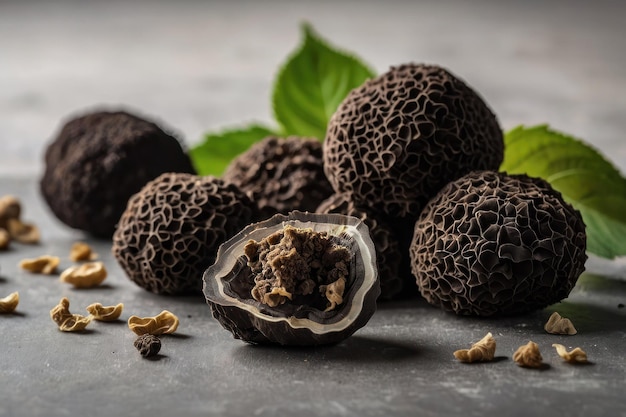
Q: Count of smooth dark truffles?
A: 1